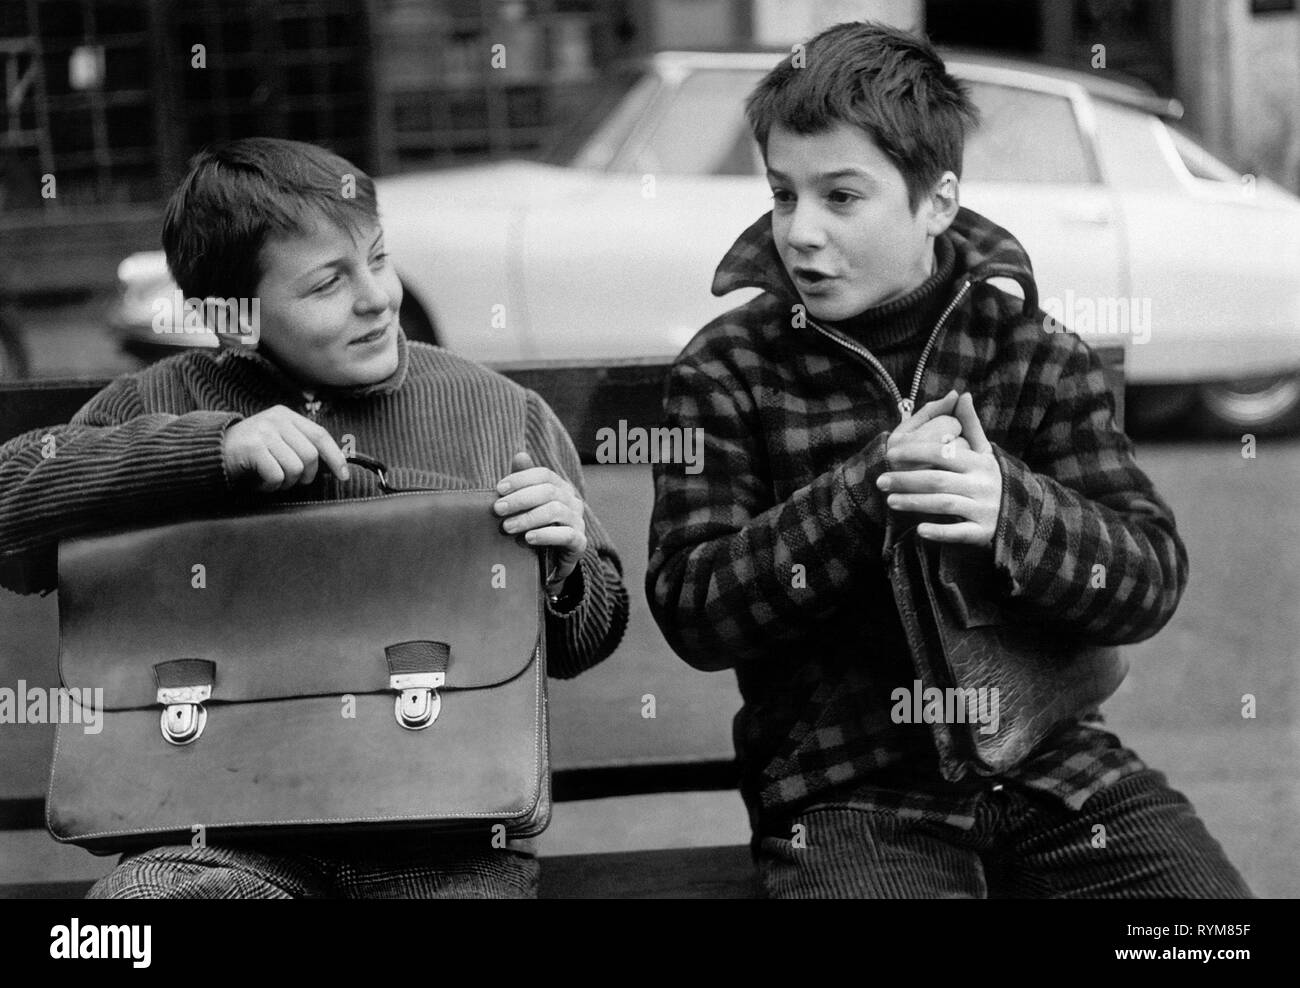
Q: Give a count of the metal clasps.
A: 2